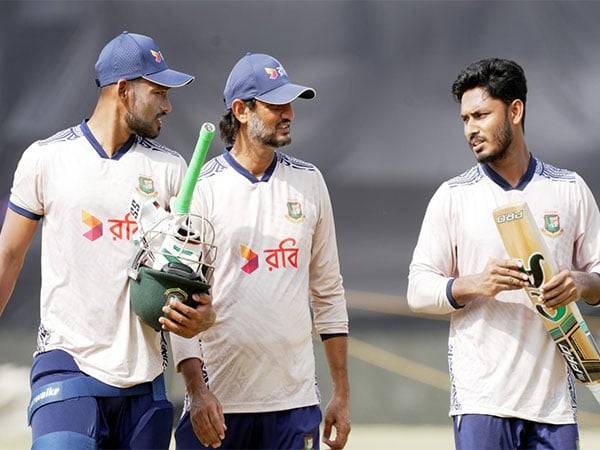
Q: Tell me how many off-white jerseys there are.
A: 3